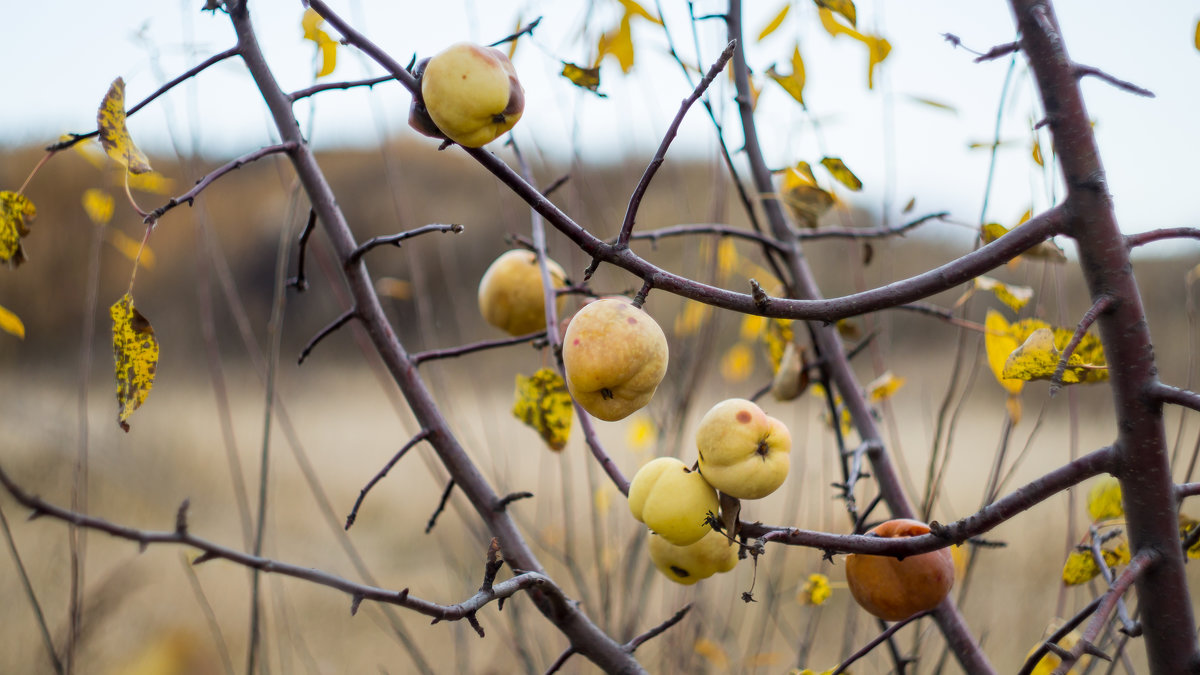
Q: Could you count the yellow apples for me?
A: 6